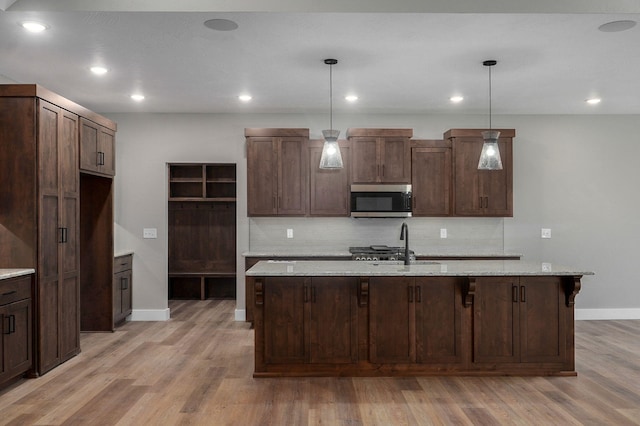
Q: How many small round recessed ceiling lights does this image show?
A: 7